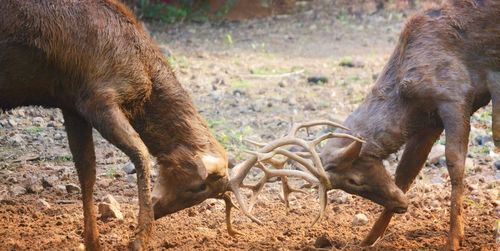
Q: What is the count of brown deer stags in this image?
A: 2